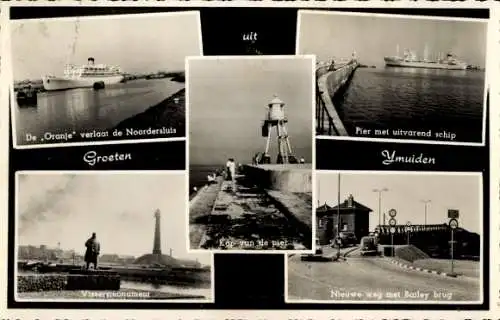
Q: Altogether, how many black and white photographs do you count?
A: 5